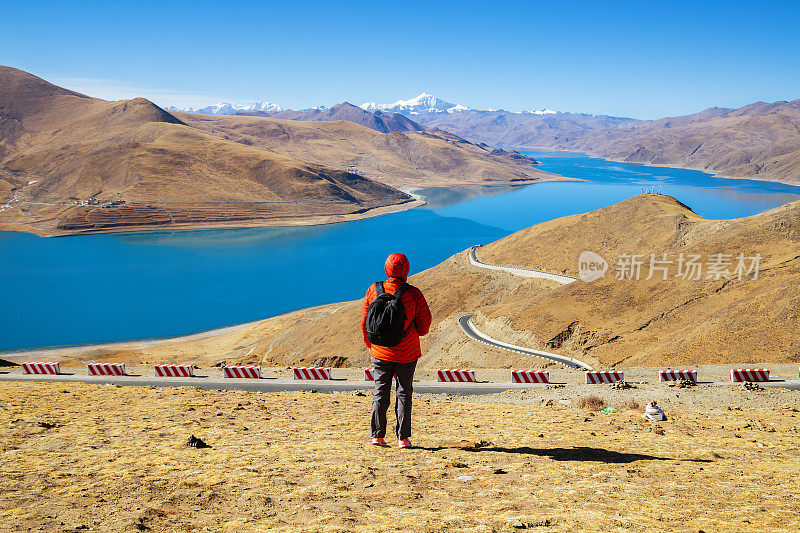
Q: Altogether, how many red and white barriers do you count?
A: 11